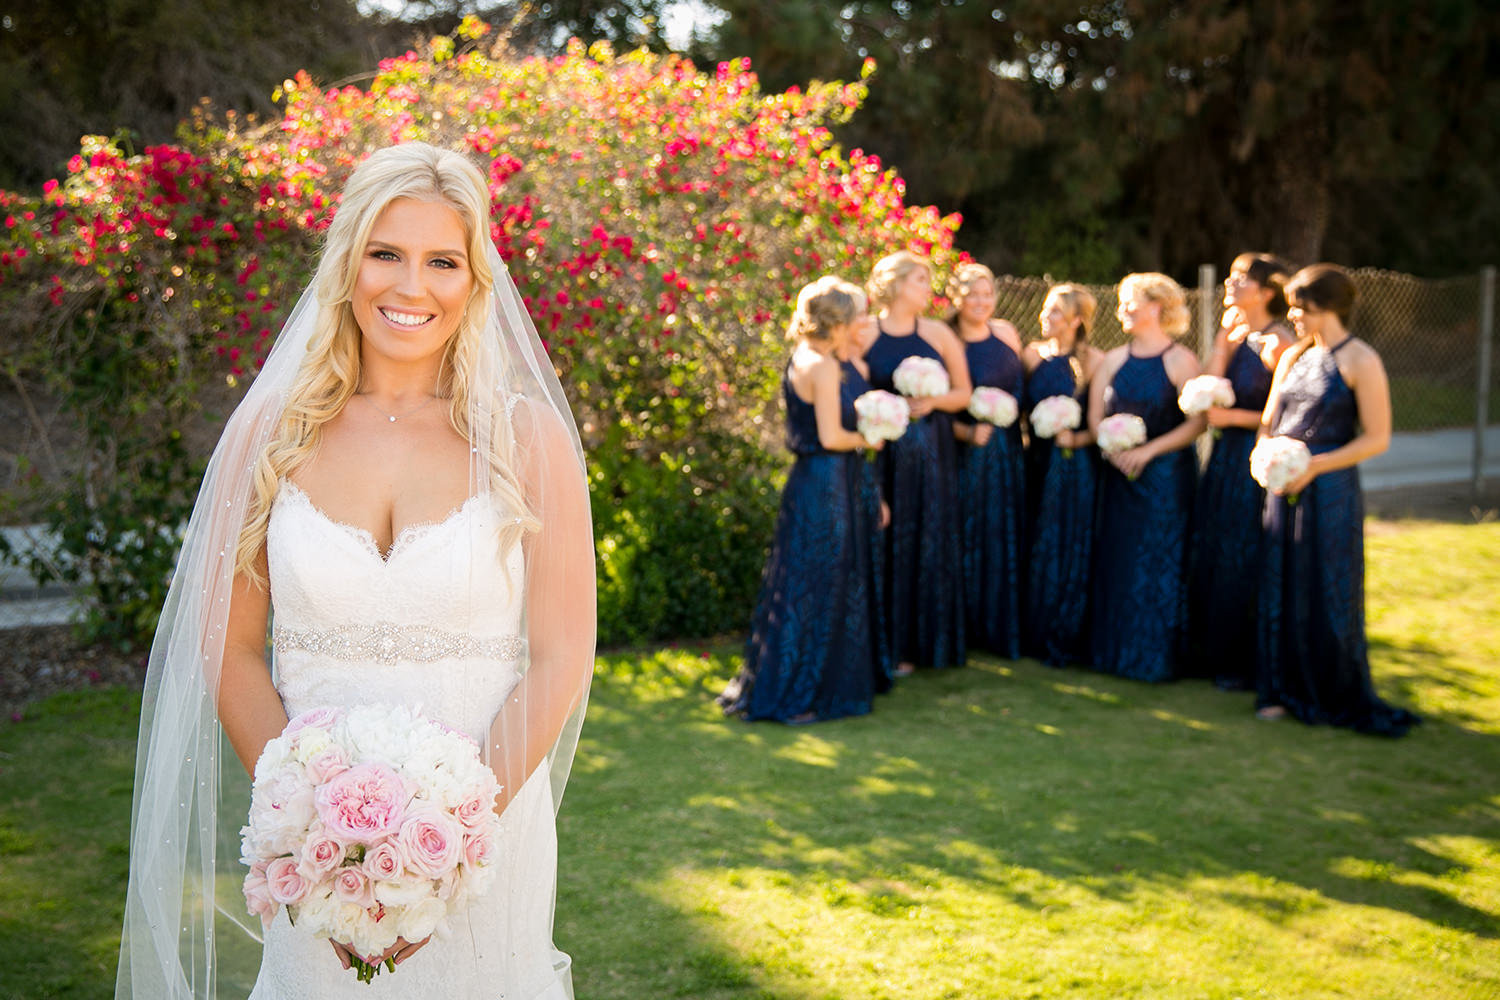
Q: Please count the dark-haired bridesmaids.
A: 2